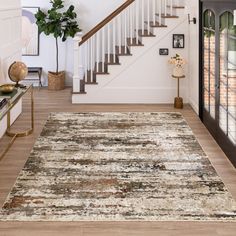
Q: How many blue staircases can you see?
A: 0